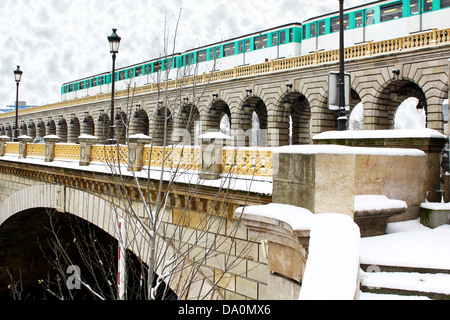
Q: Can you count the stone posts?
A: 6